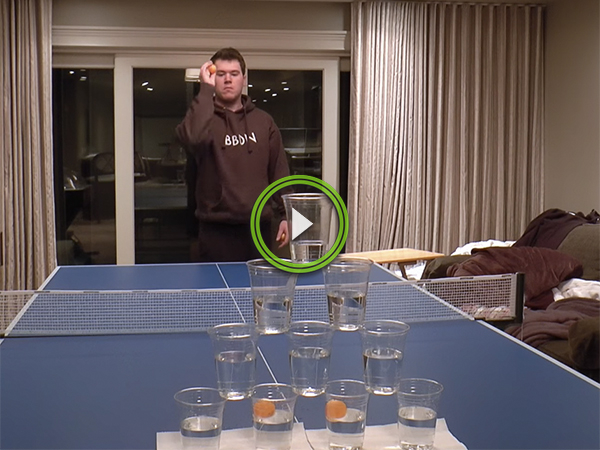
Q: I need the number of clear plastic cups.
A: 10